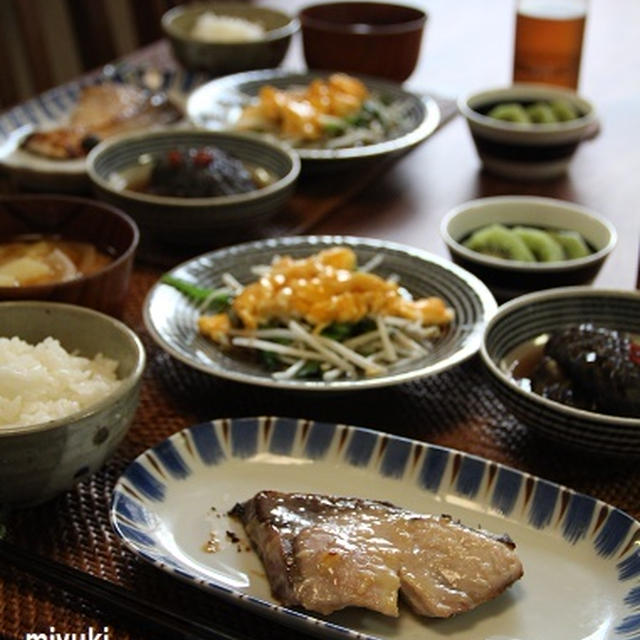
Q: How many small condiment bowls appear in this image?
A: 2